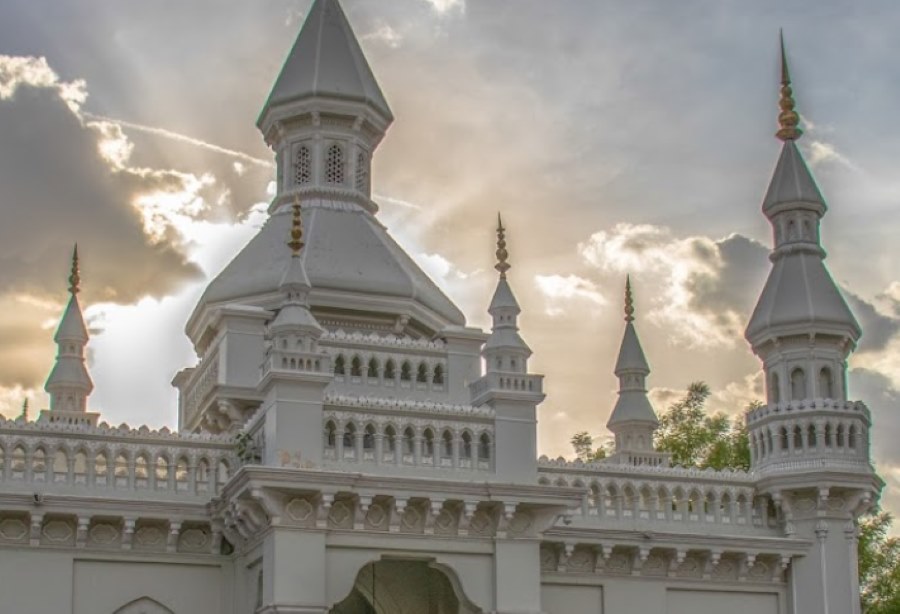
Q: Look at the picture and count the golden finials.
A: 5